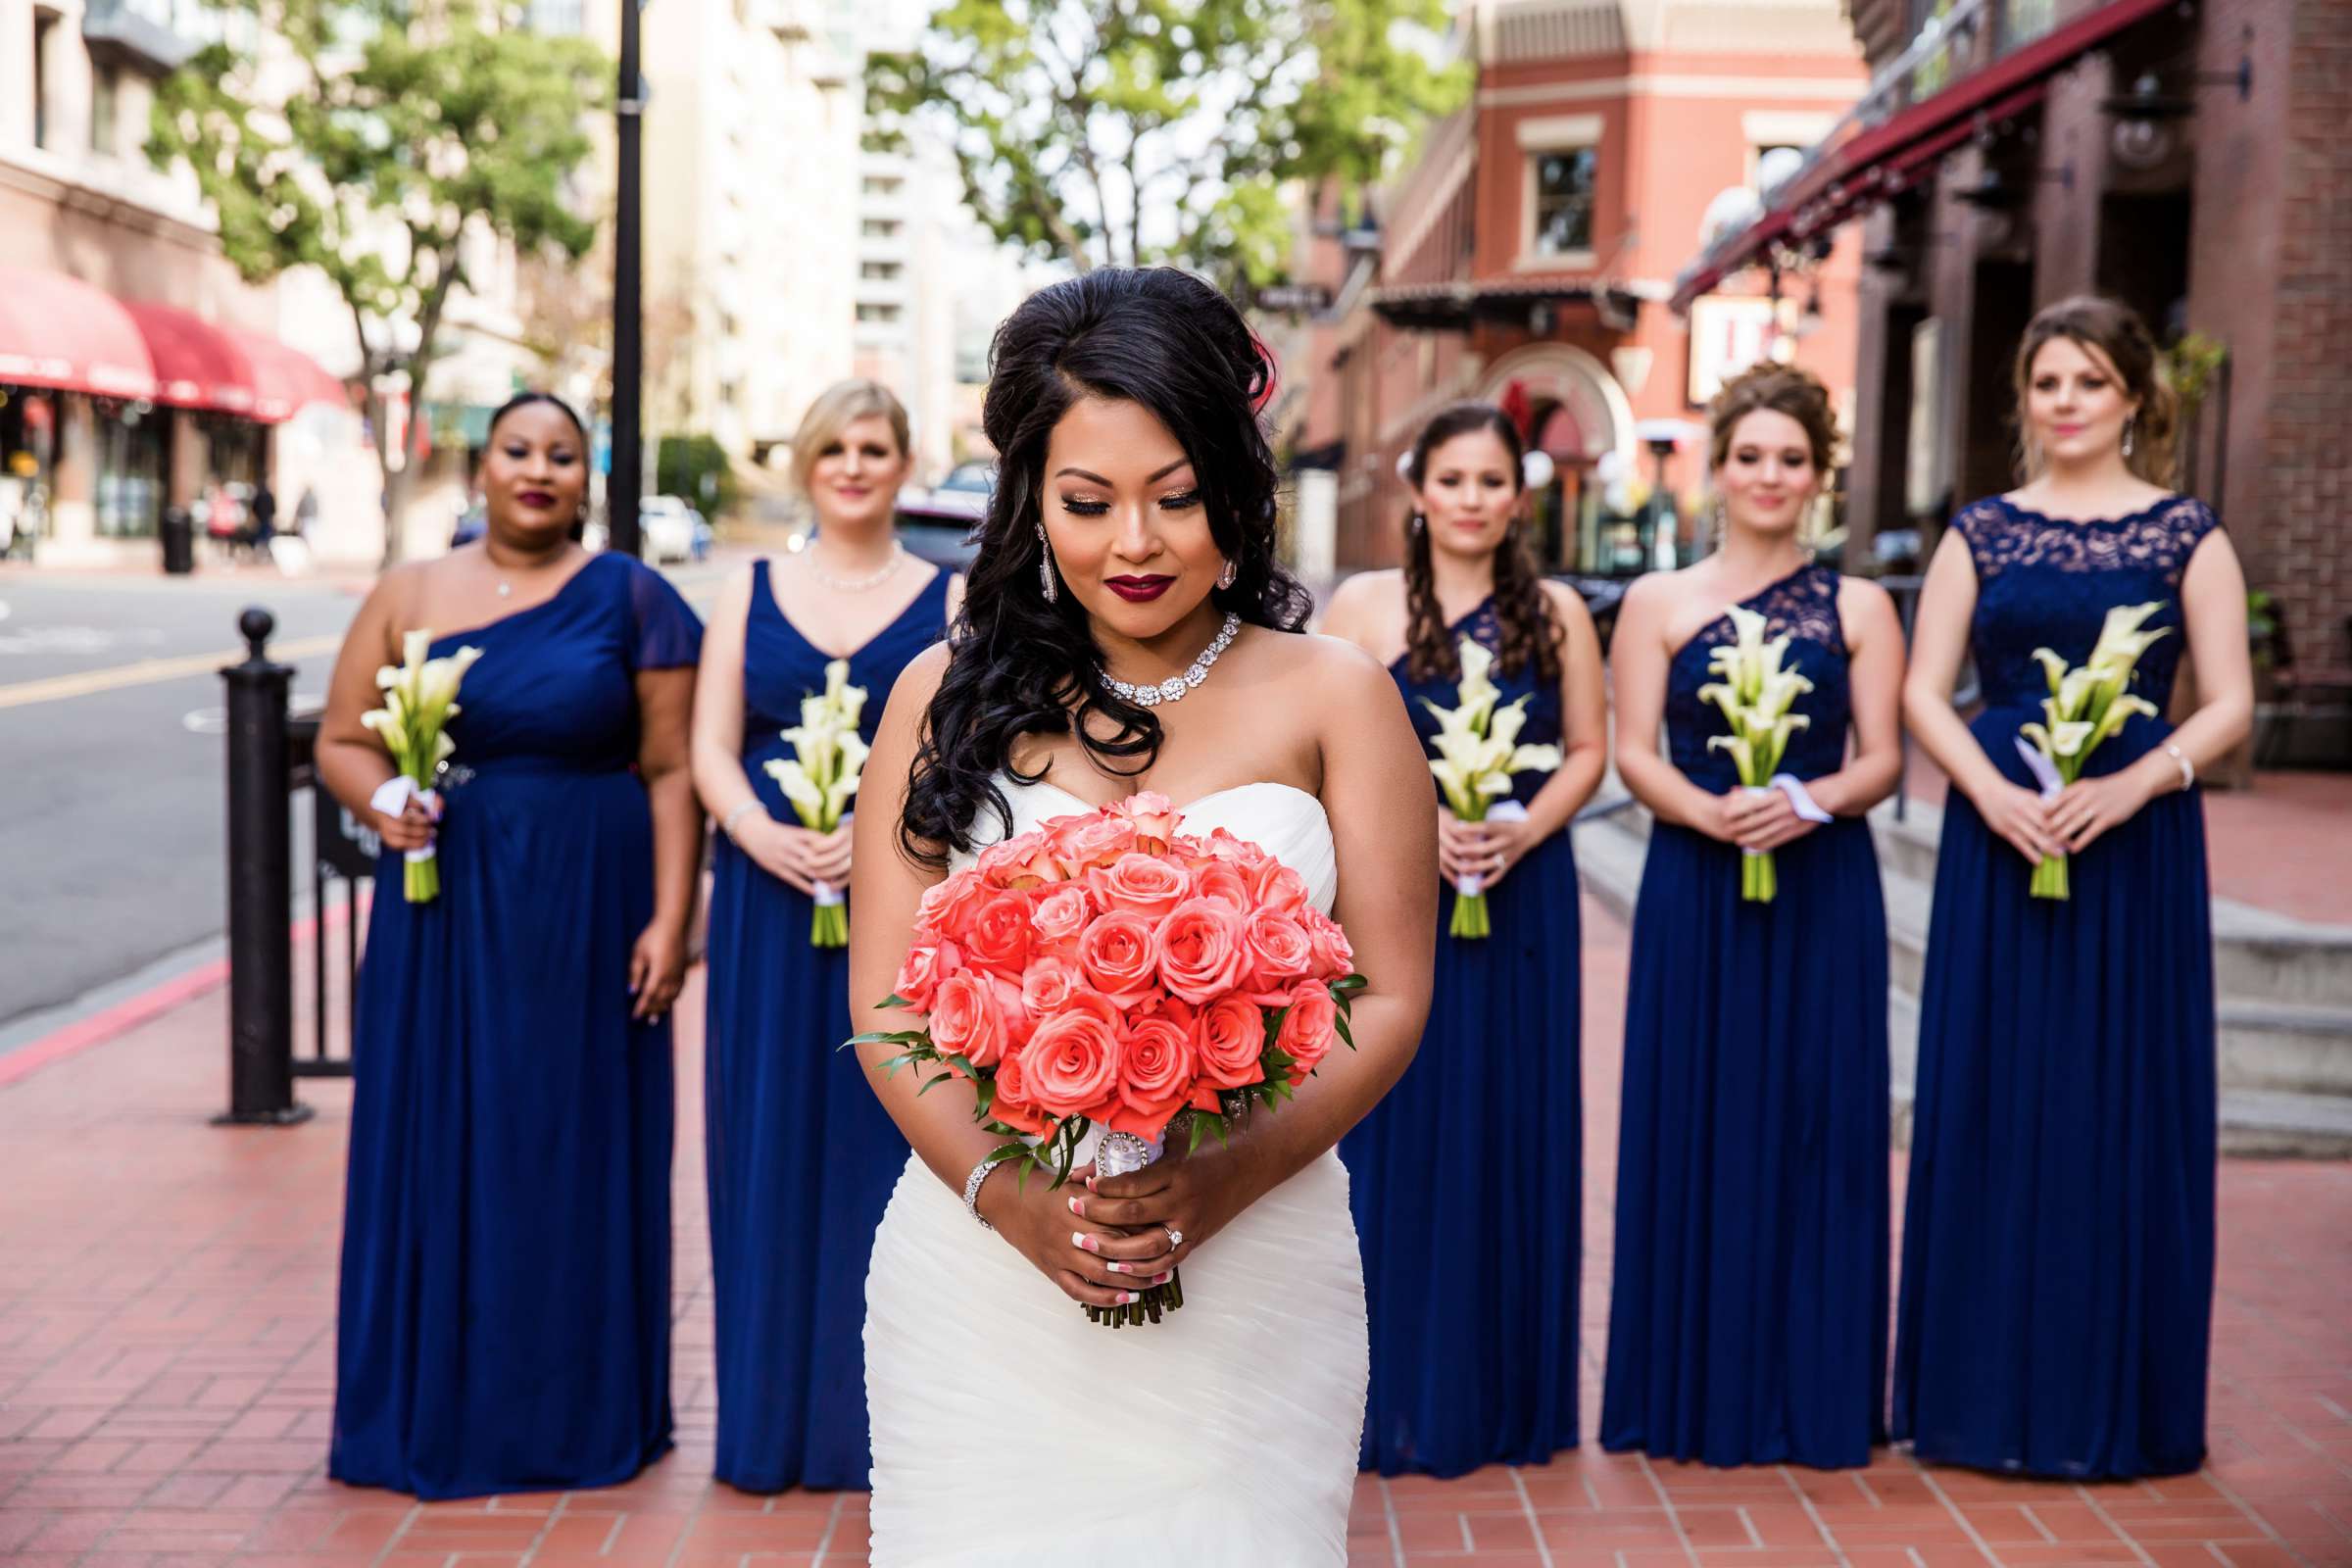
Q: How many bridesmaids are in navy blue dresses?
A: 5